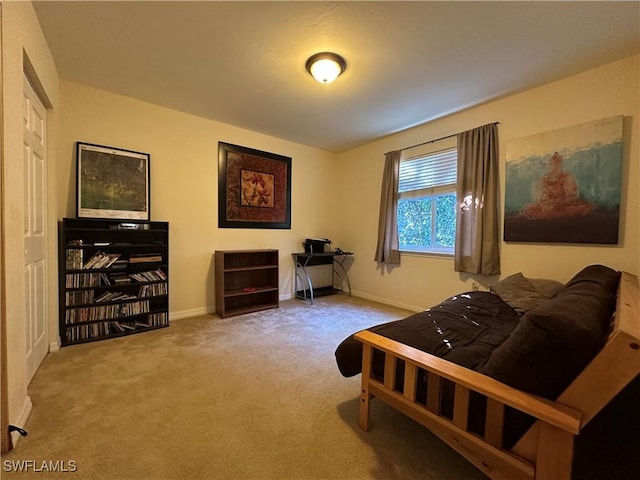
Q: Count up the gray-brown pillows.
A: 2